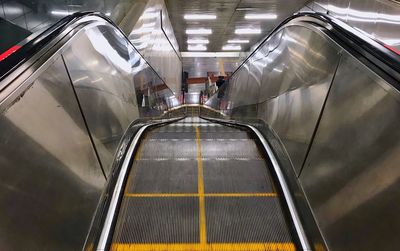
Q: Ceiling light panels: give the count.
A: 8